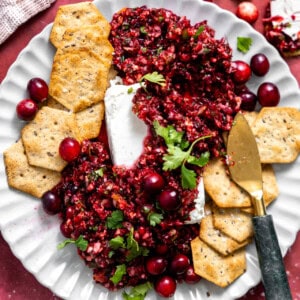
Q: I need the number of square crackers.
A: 0